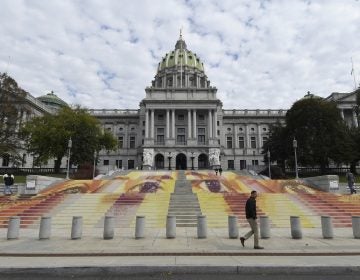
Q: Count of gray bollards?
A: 12